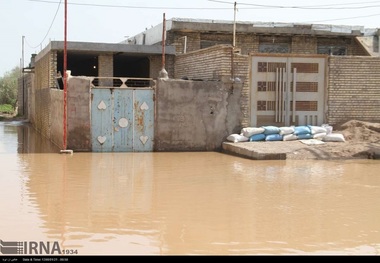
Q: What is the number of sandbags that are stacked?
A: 13